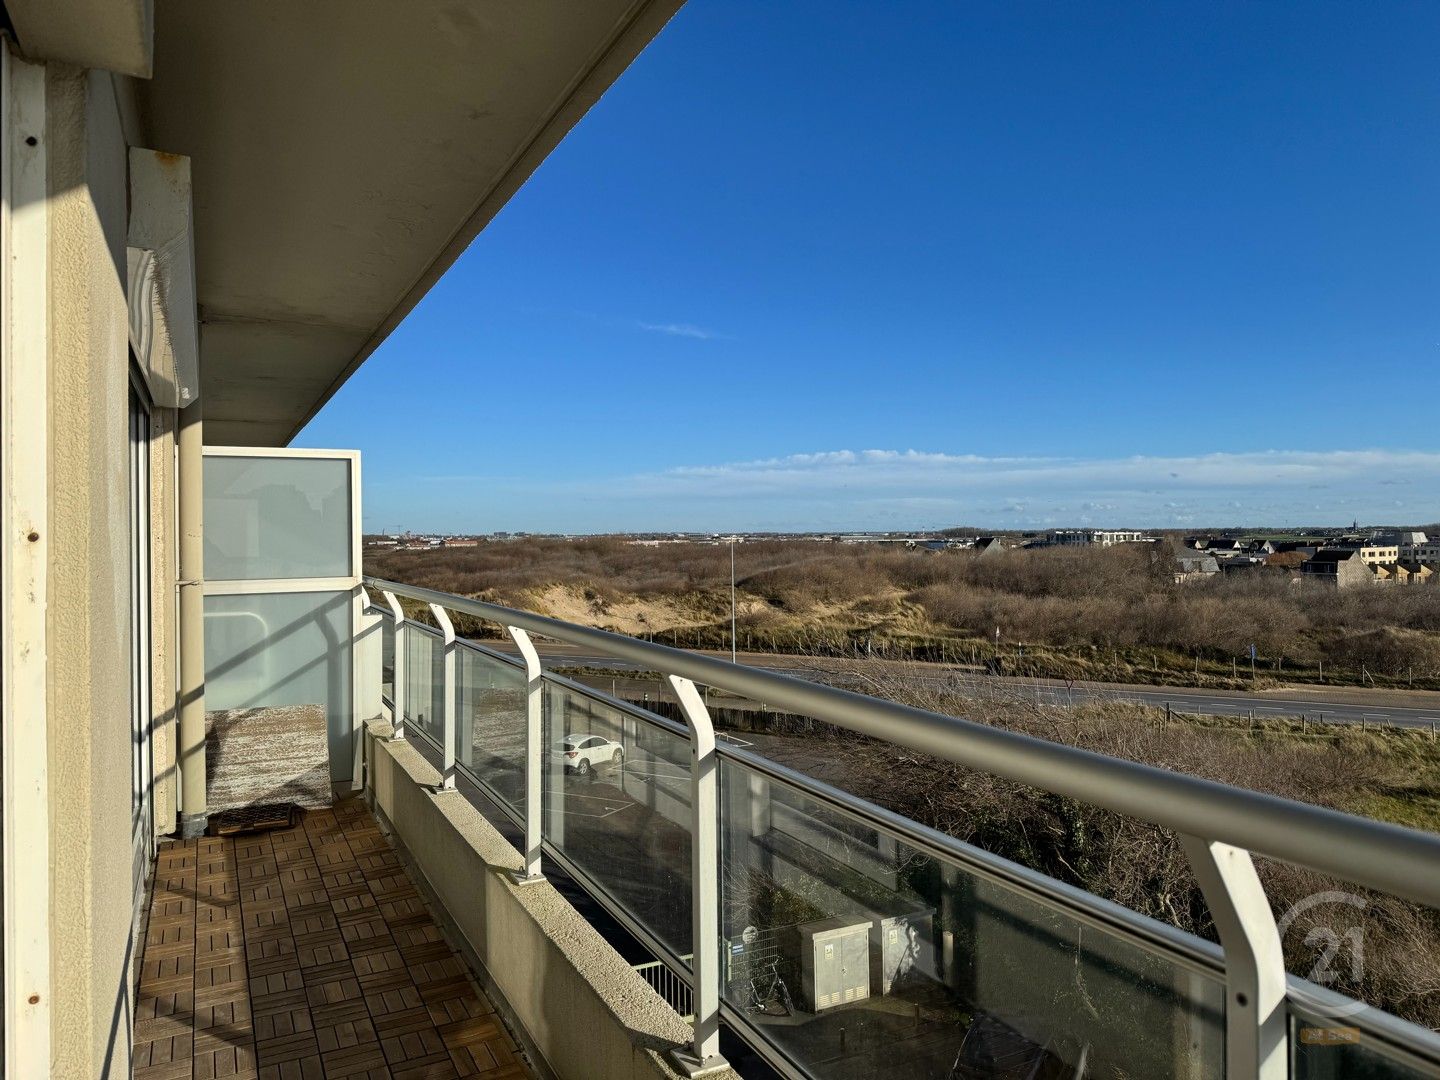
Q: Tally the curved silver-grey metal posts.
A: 6